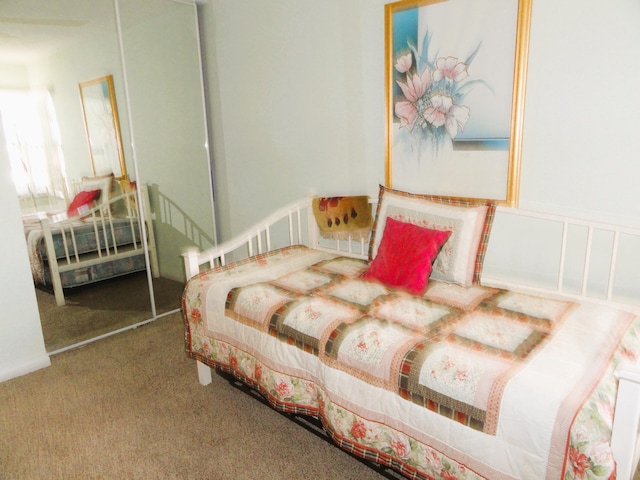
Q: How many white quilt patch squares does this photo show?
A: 11